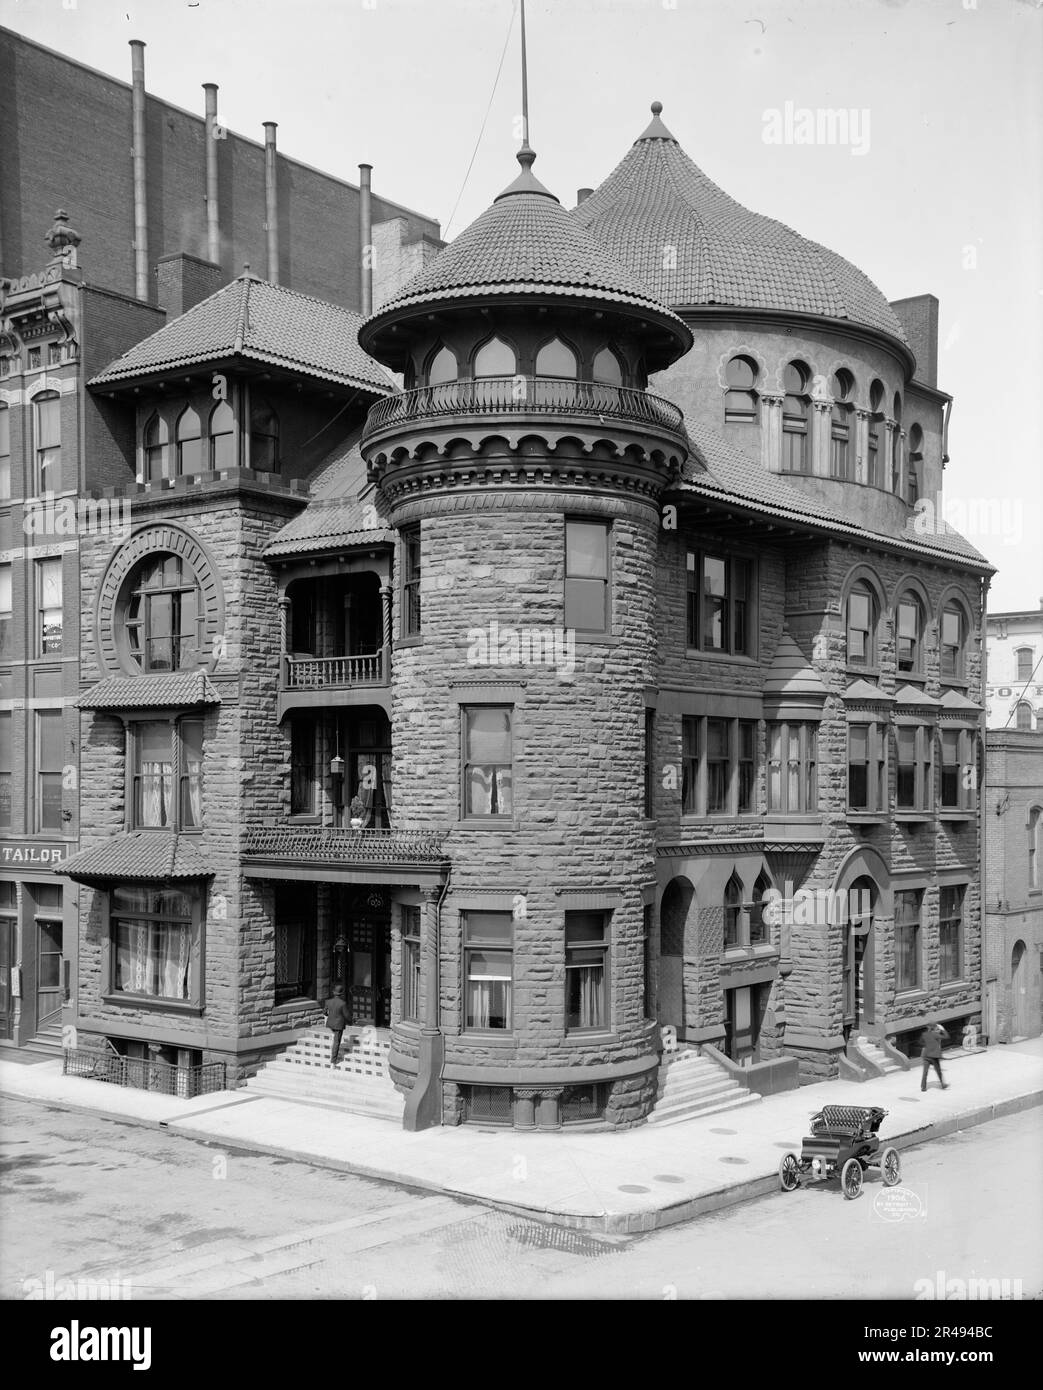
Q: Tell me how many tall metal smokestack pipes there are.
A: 4